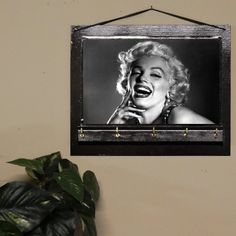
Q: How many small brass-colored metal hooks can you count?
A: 5